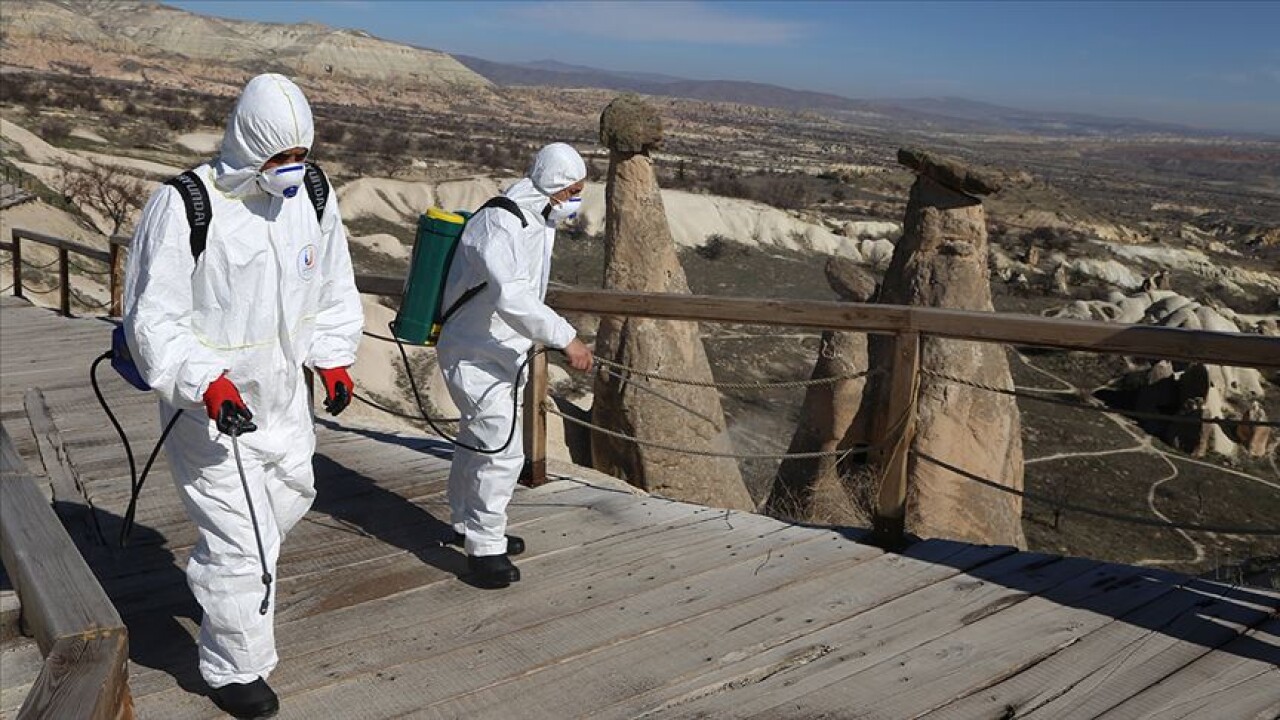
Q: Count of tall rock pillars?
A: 3